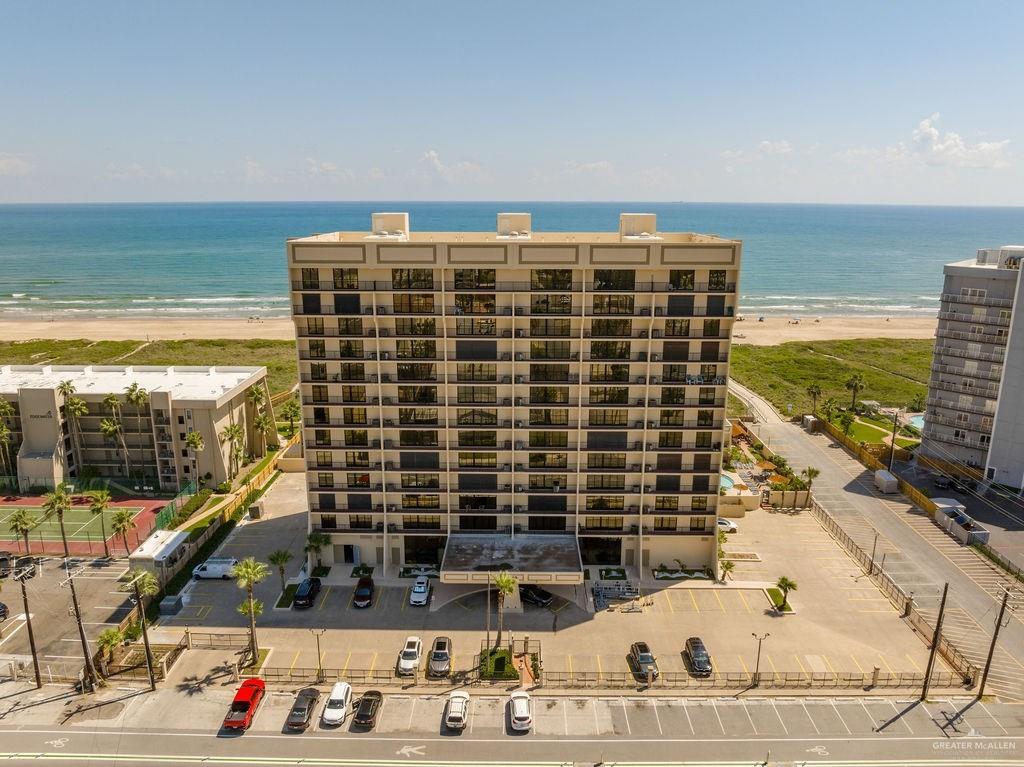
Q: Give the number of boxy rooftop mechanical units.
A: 3